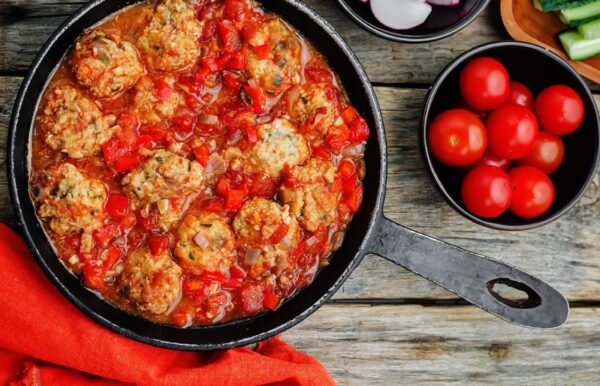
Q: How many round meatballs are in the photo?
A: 13